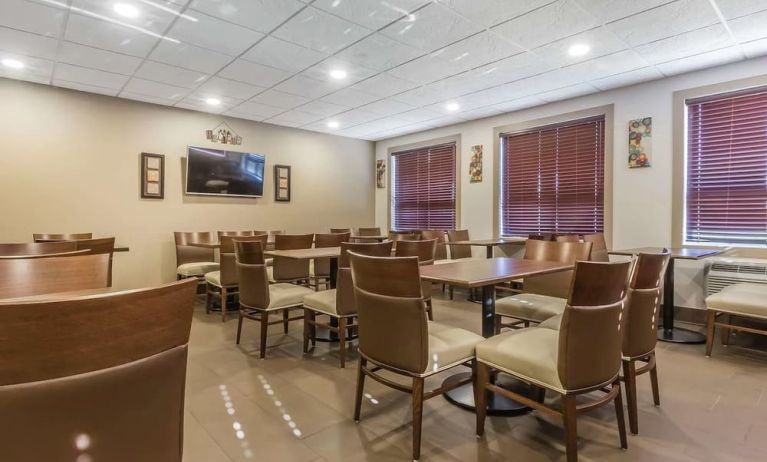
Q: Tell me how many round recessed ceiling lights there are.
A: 7